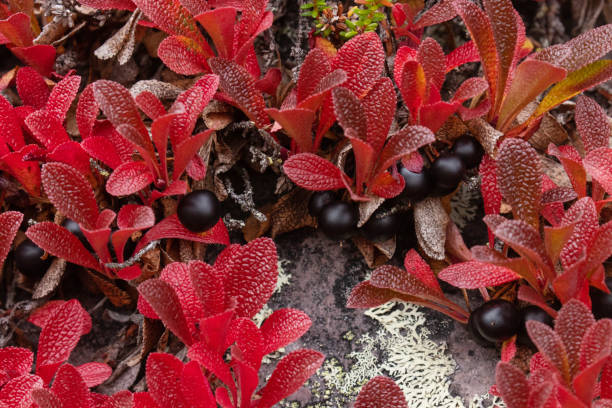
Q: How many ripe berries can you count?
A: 12